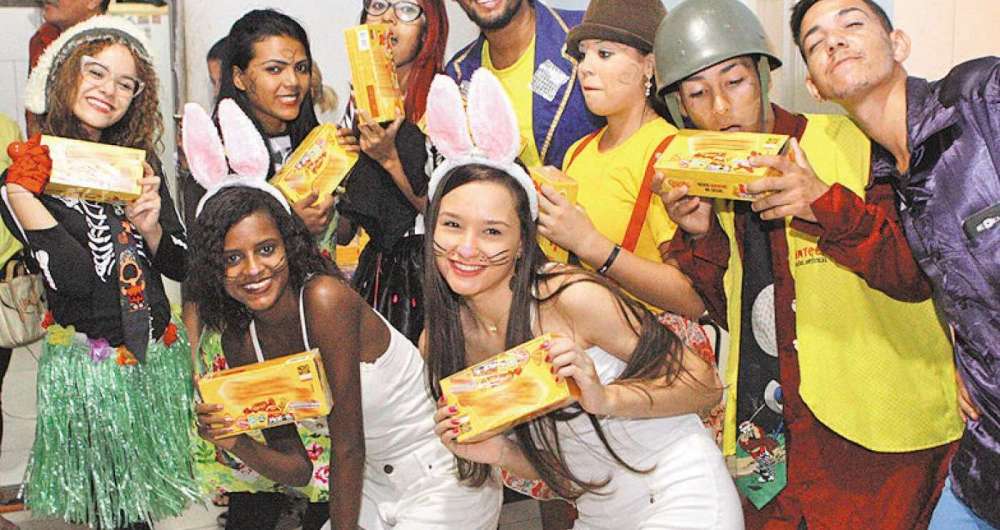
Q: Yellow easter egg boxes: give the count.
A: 7